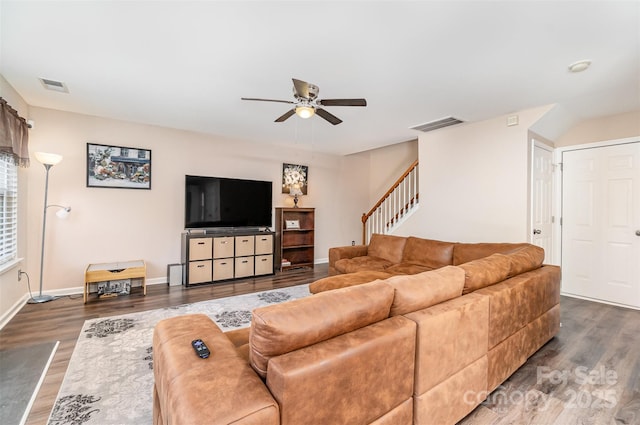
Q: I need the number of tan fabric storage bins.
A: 8